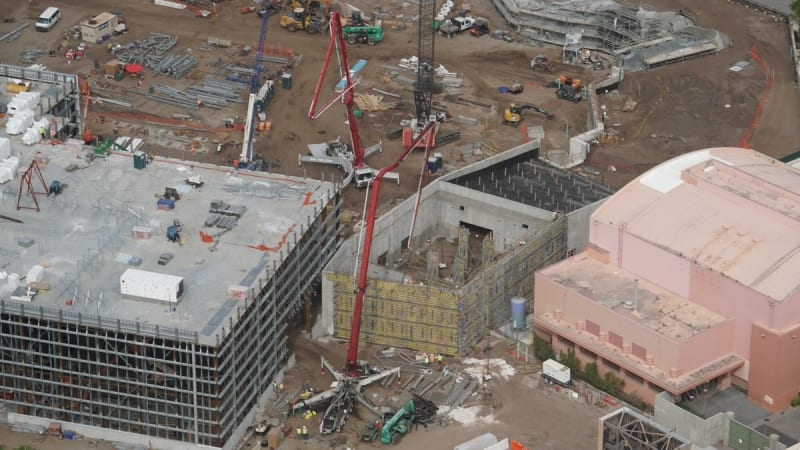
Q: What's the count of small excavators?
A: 1